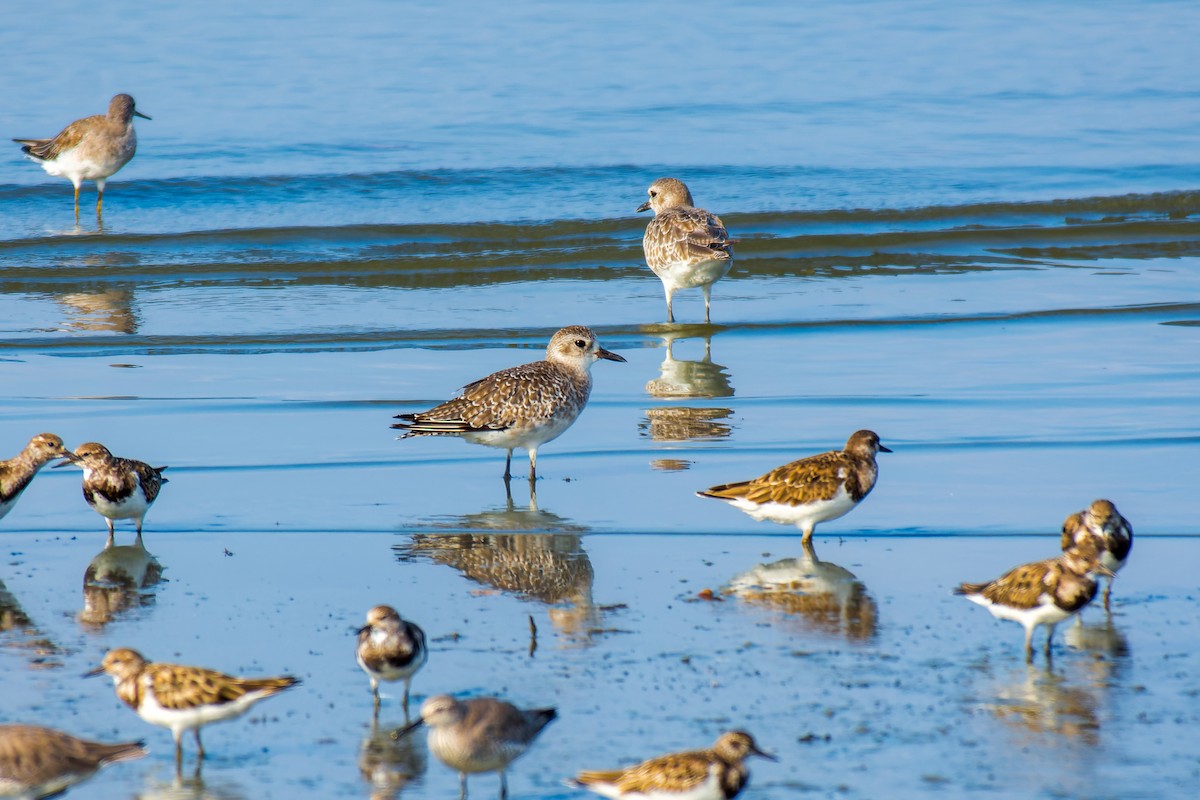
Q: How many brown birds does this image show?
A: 13